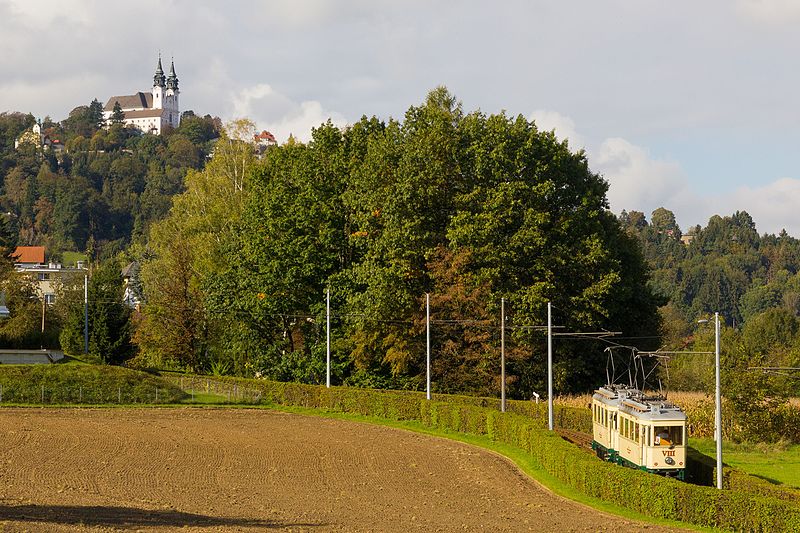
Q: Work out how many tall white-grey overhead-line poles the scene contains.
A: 6